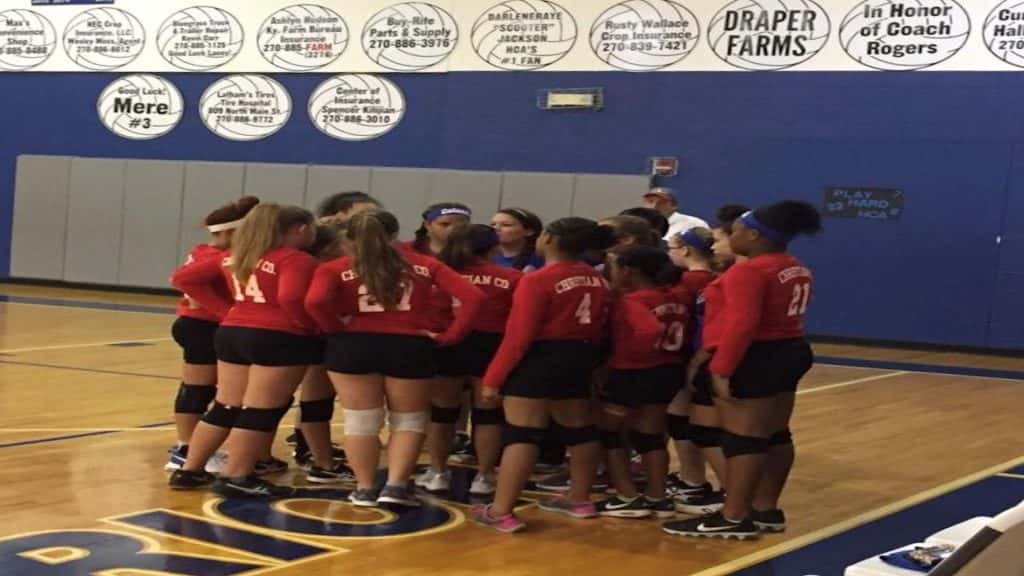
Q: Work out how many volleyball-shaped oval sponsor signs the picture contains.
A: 13